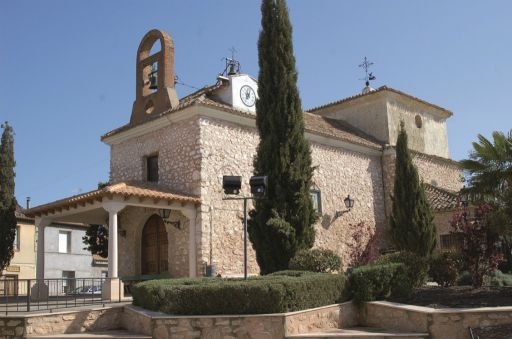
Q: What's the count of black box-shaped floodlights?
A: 2